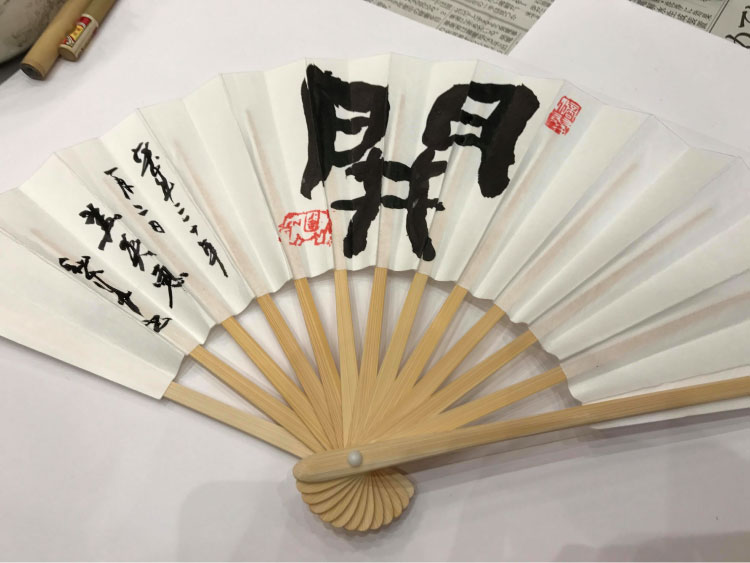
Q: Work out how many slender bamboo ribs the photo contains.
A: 13